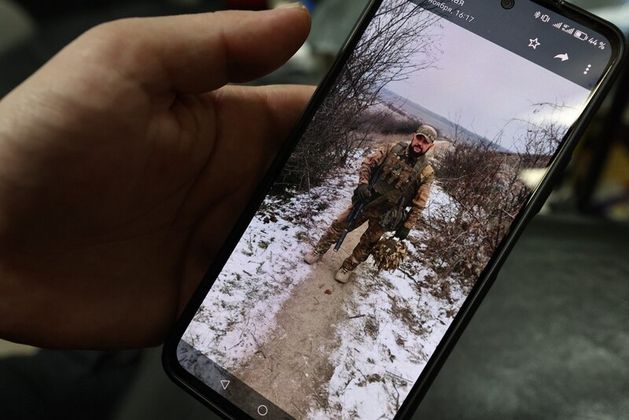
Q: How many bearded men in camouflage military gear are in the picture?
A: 1